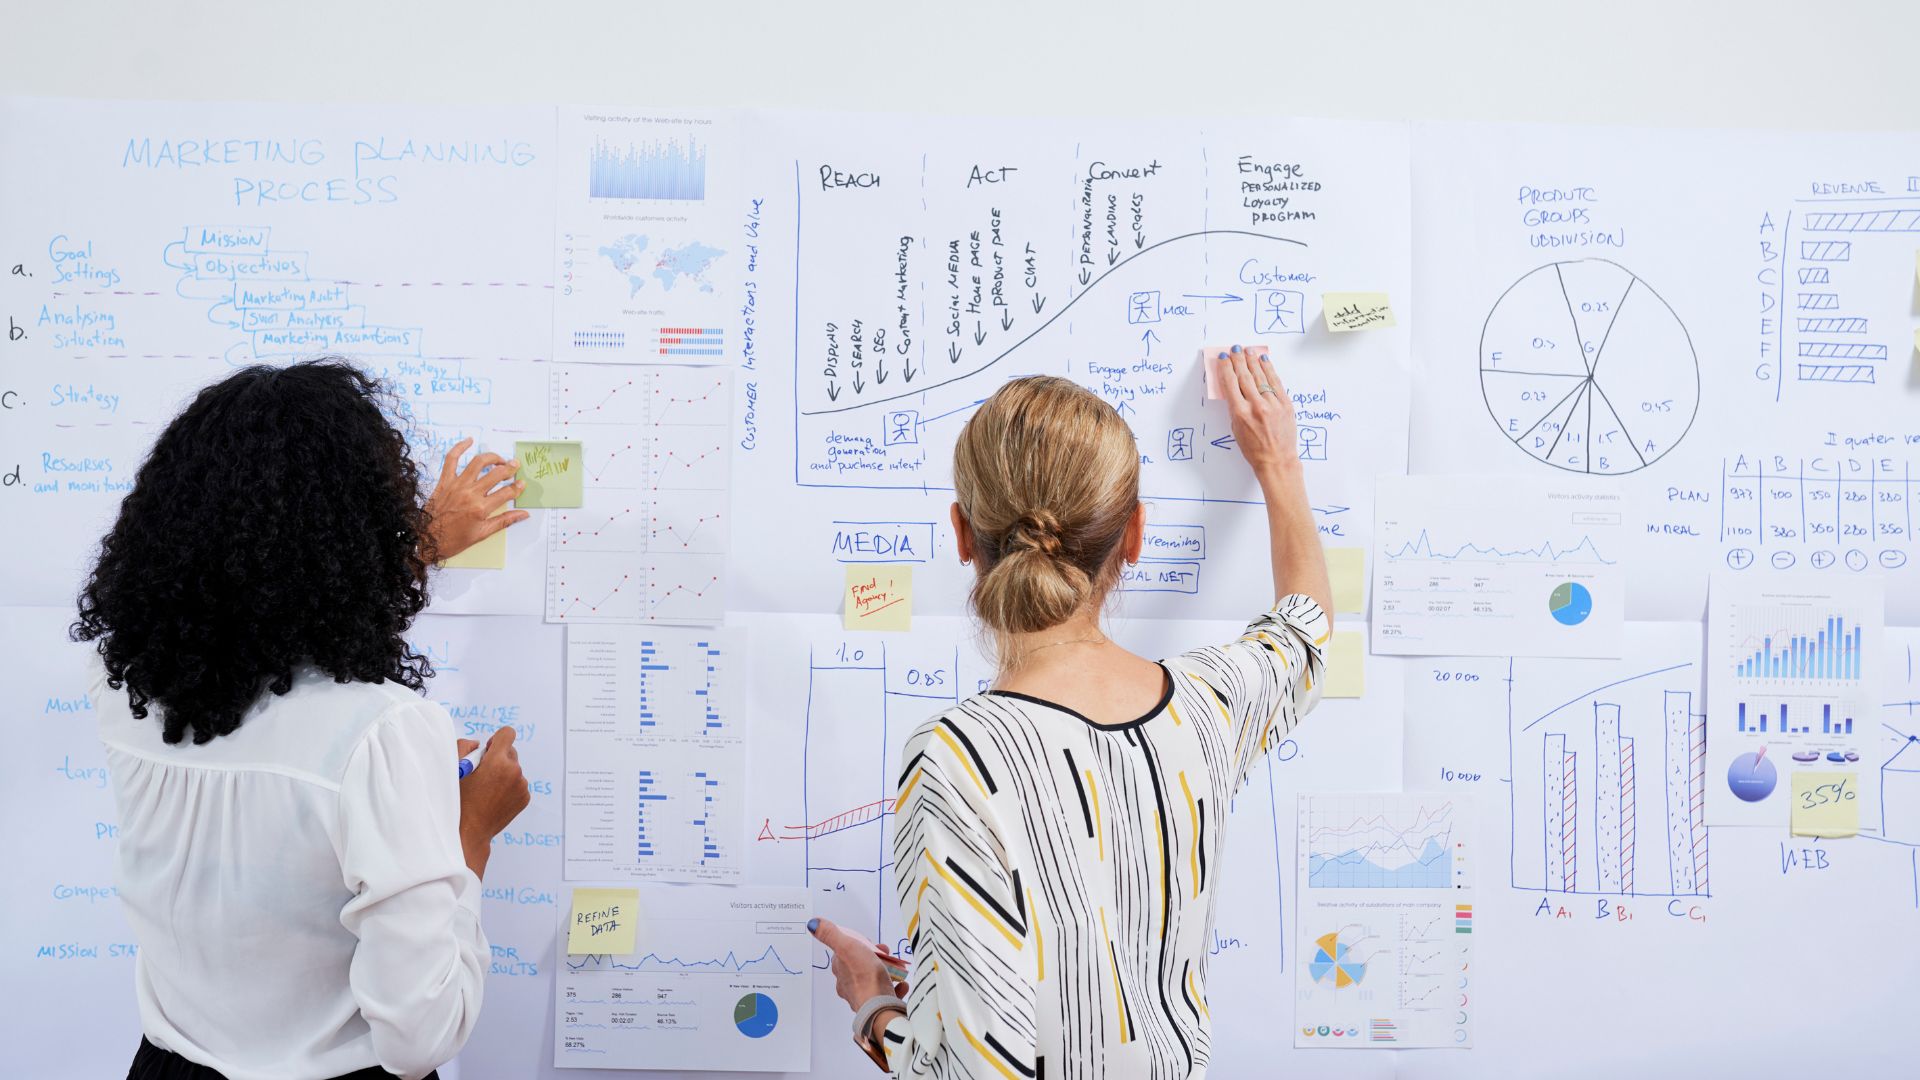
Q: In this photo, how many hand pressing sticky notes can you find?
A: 2